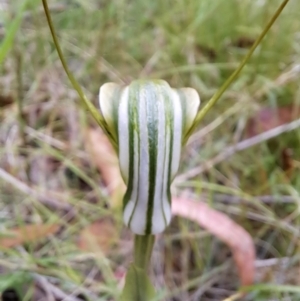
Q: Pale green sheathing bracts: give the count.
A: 1